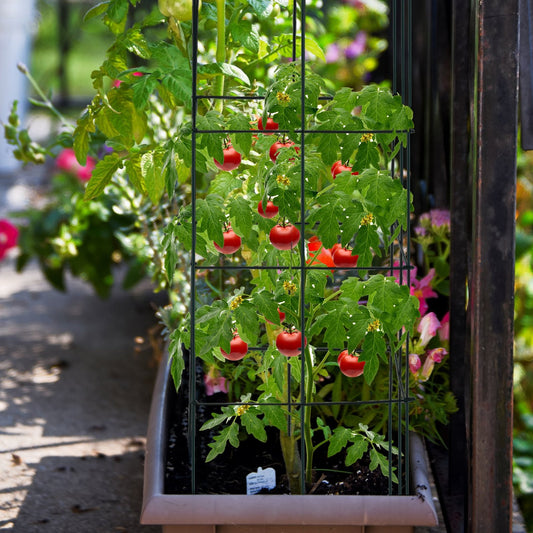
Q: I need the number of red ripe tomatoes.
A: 12